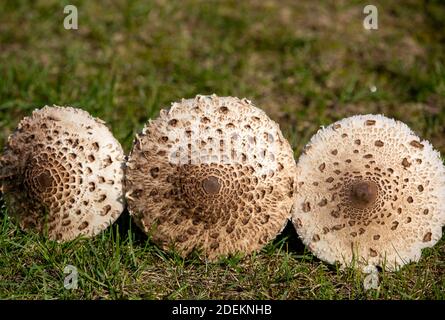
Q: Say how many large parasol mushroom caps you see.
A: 3